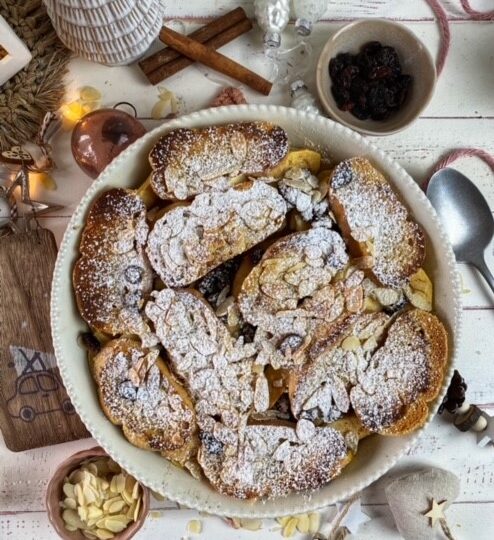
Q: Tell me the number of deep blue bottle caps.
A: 0